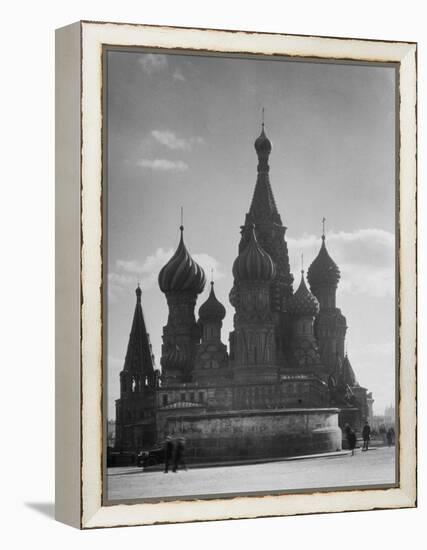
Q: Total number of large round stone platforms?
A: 1